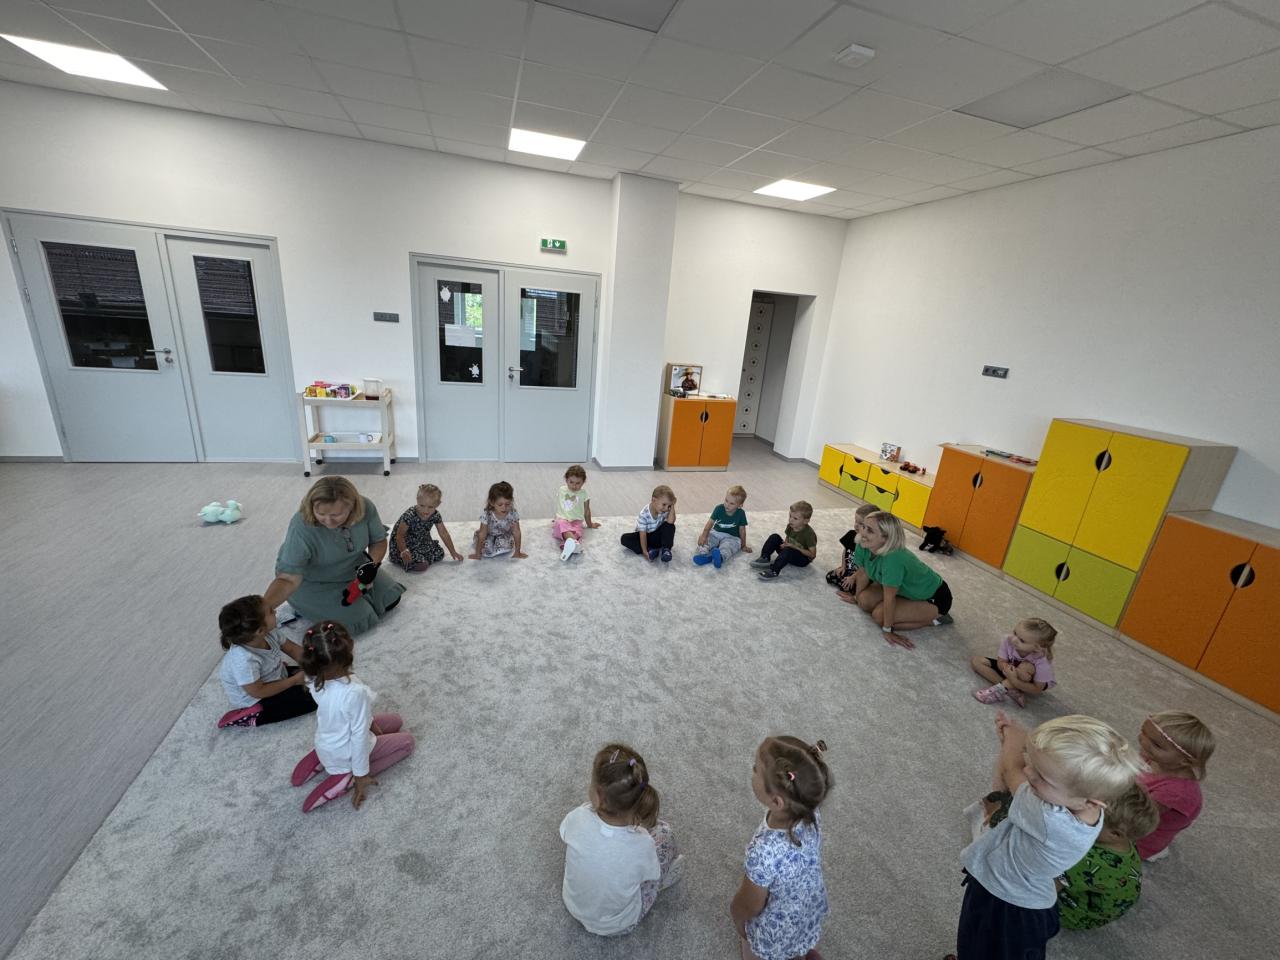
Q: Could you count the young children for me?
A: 15